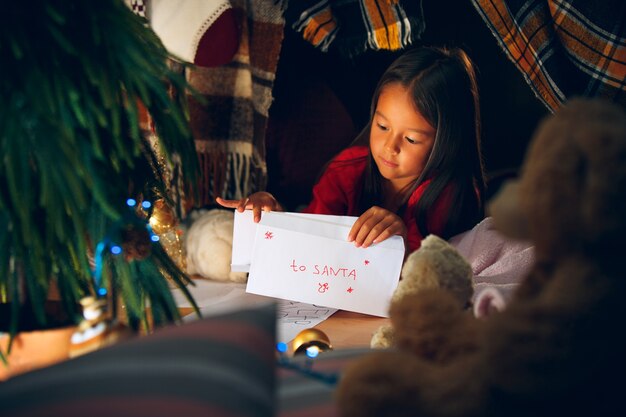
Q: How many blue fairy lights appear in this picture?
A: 7